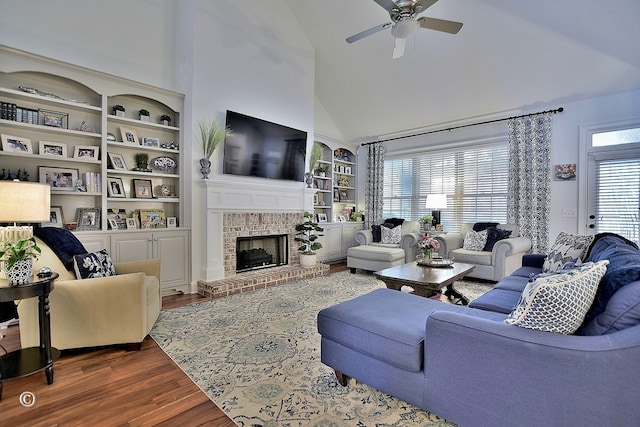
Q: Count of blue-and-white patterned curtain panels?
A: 2